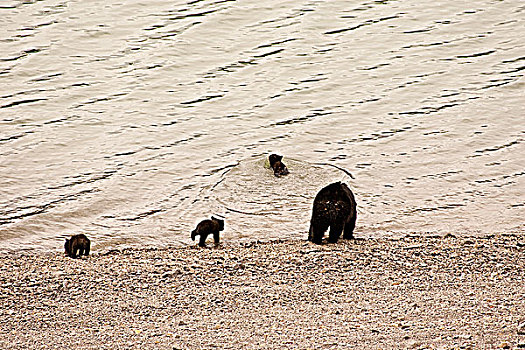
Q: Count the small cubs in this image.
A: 3